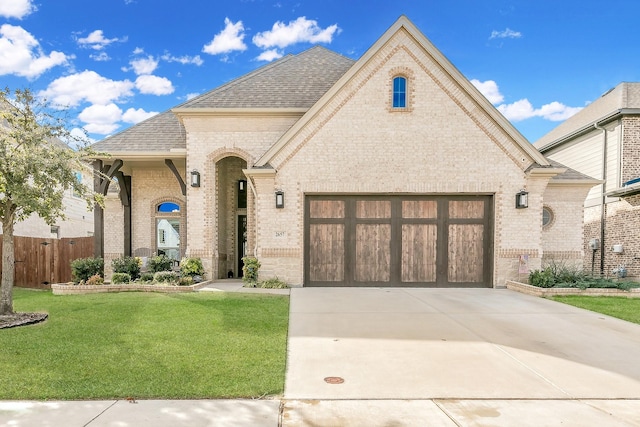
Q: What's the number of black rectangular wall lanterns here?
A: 3